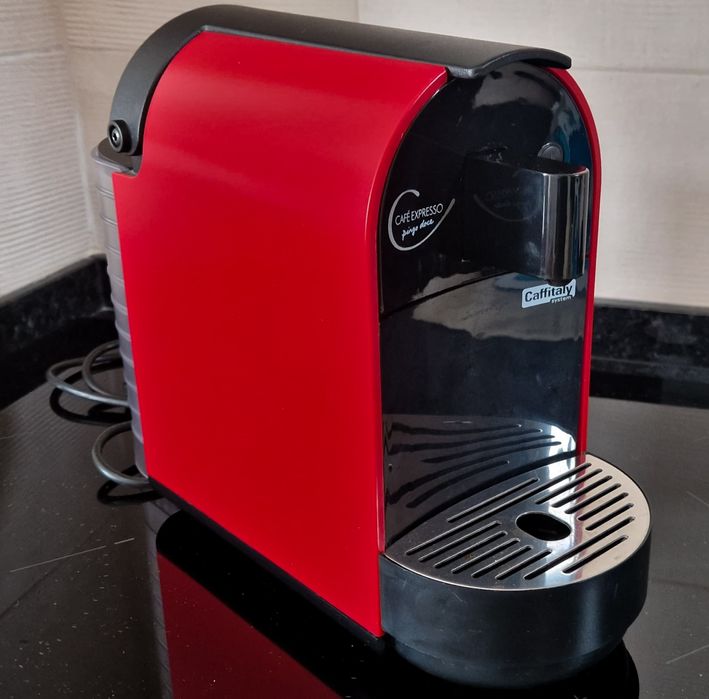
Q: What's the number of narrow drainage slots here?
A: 14